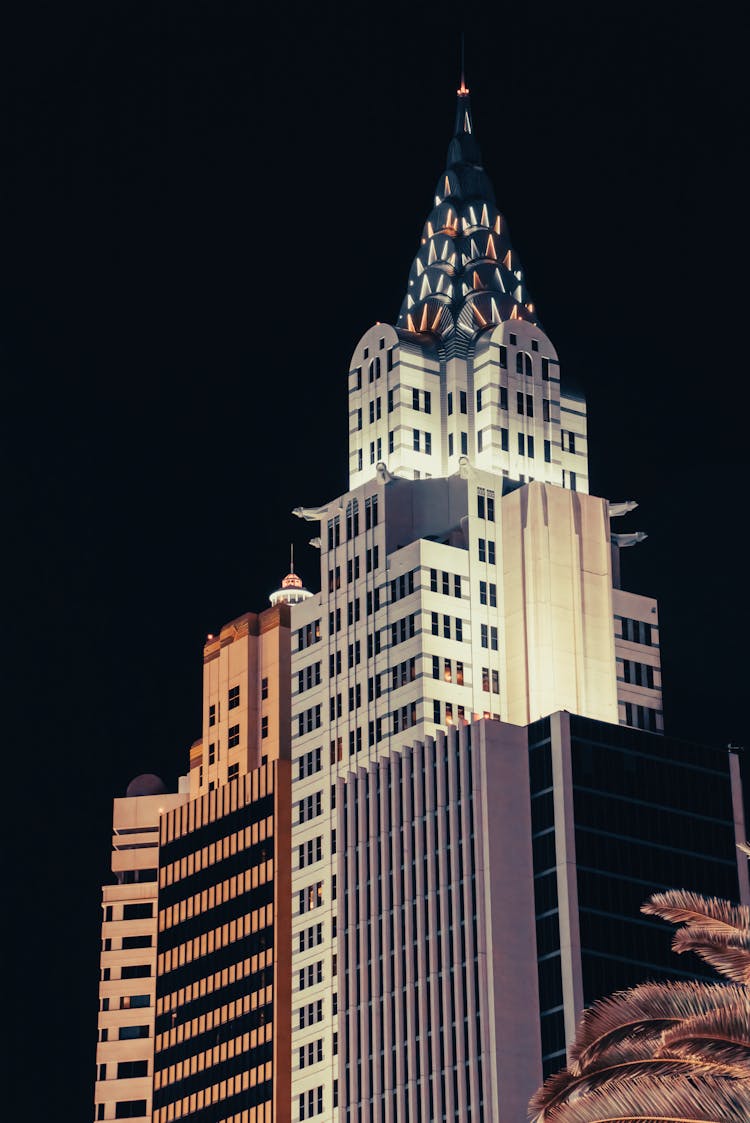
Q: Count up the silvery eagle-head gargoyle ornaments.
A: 6